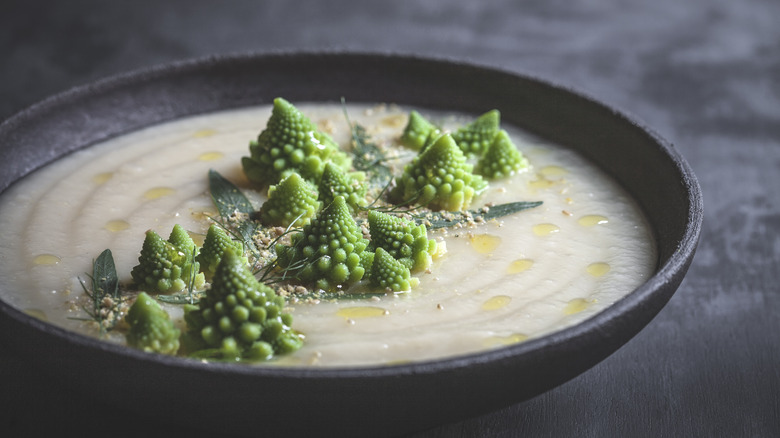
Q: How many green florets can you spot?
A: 15